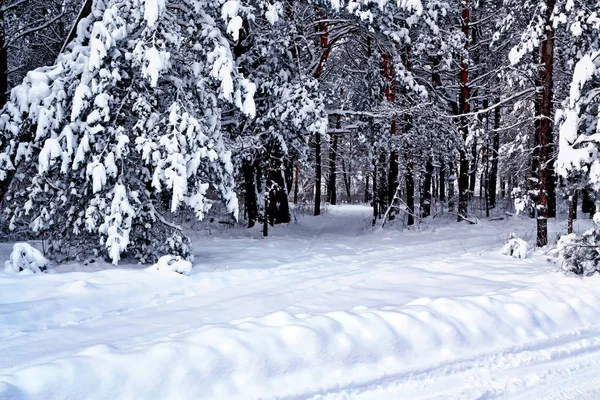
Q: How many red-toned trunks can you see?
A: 4